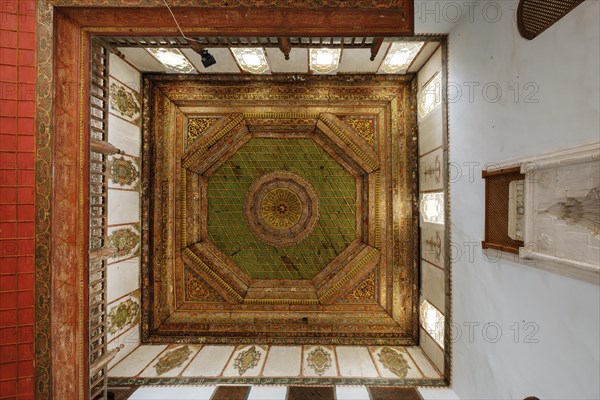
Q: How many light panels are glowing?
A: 7